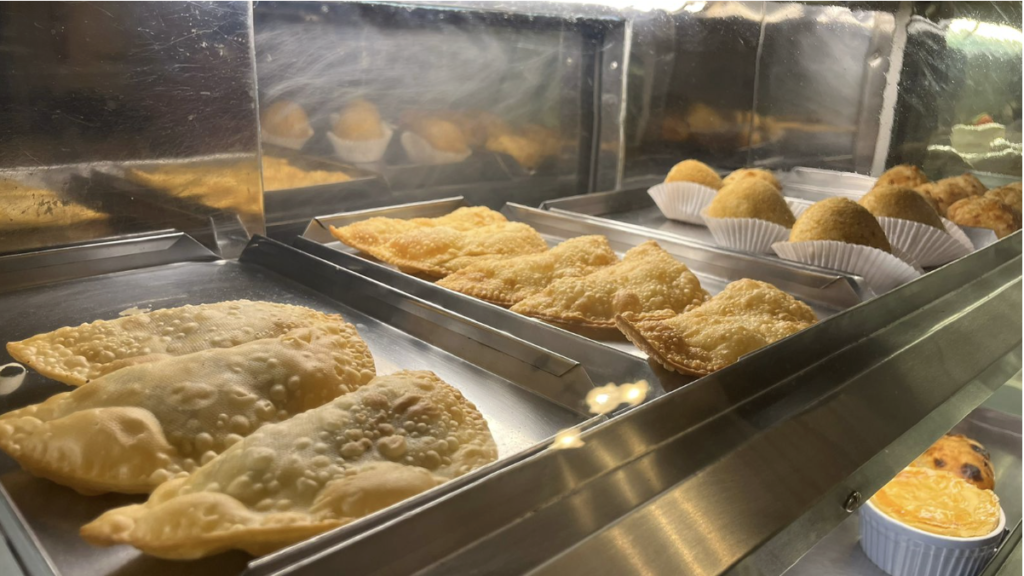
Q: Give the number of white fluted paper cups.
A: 5